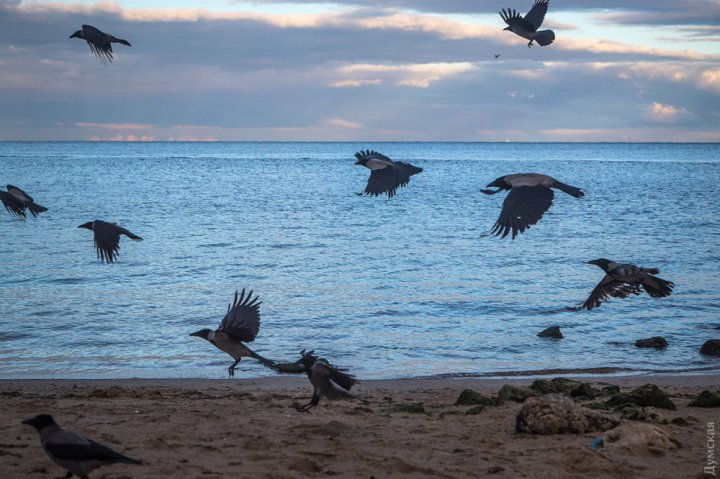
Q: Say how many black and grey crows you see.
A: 10